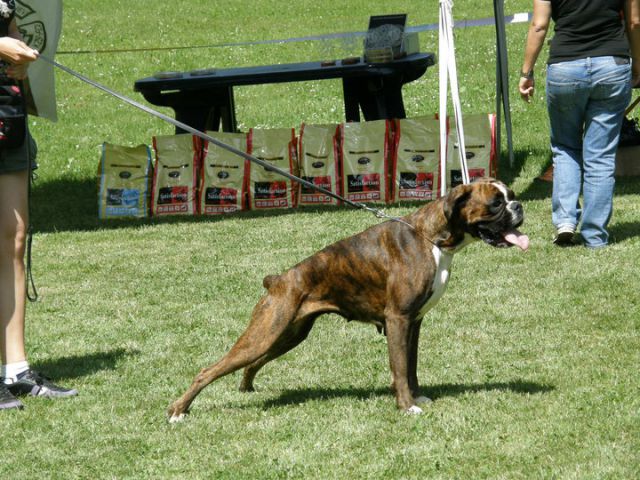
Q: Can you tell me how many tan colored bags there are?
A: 8